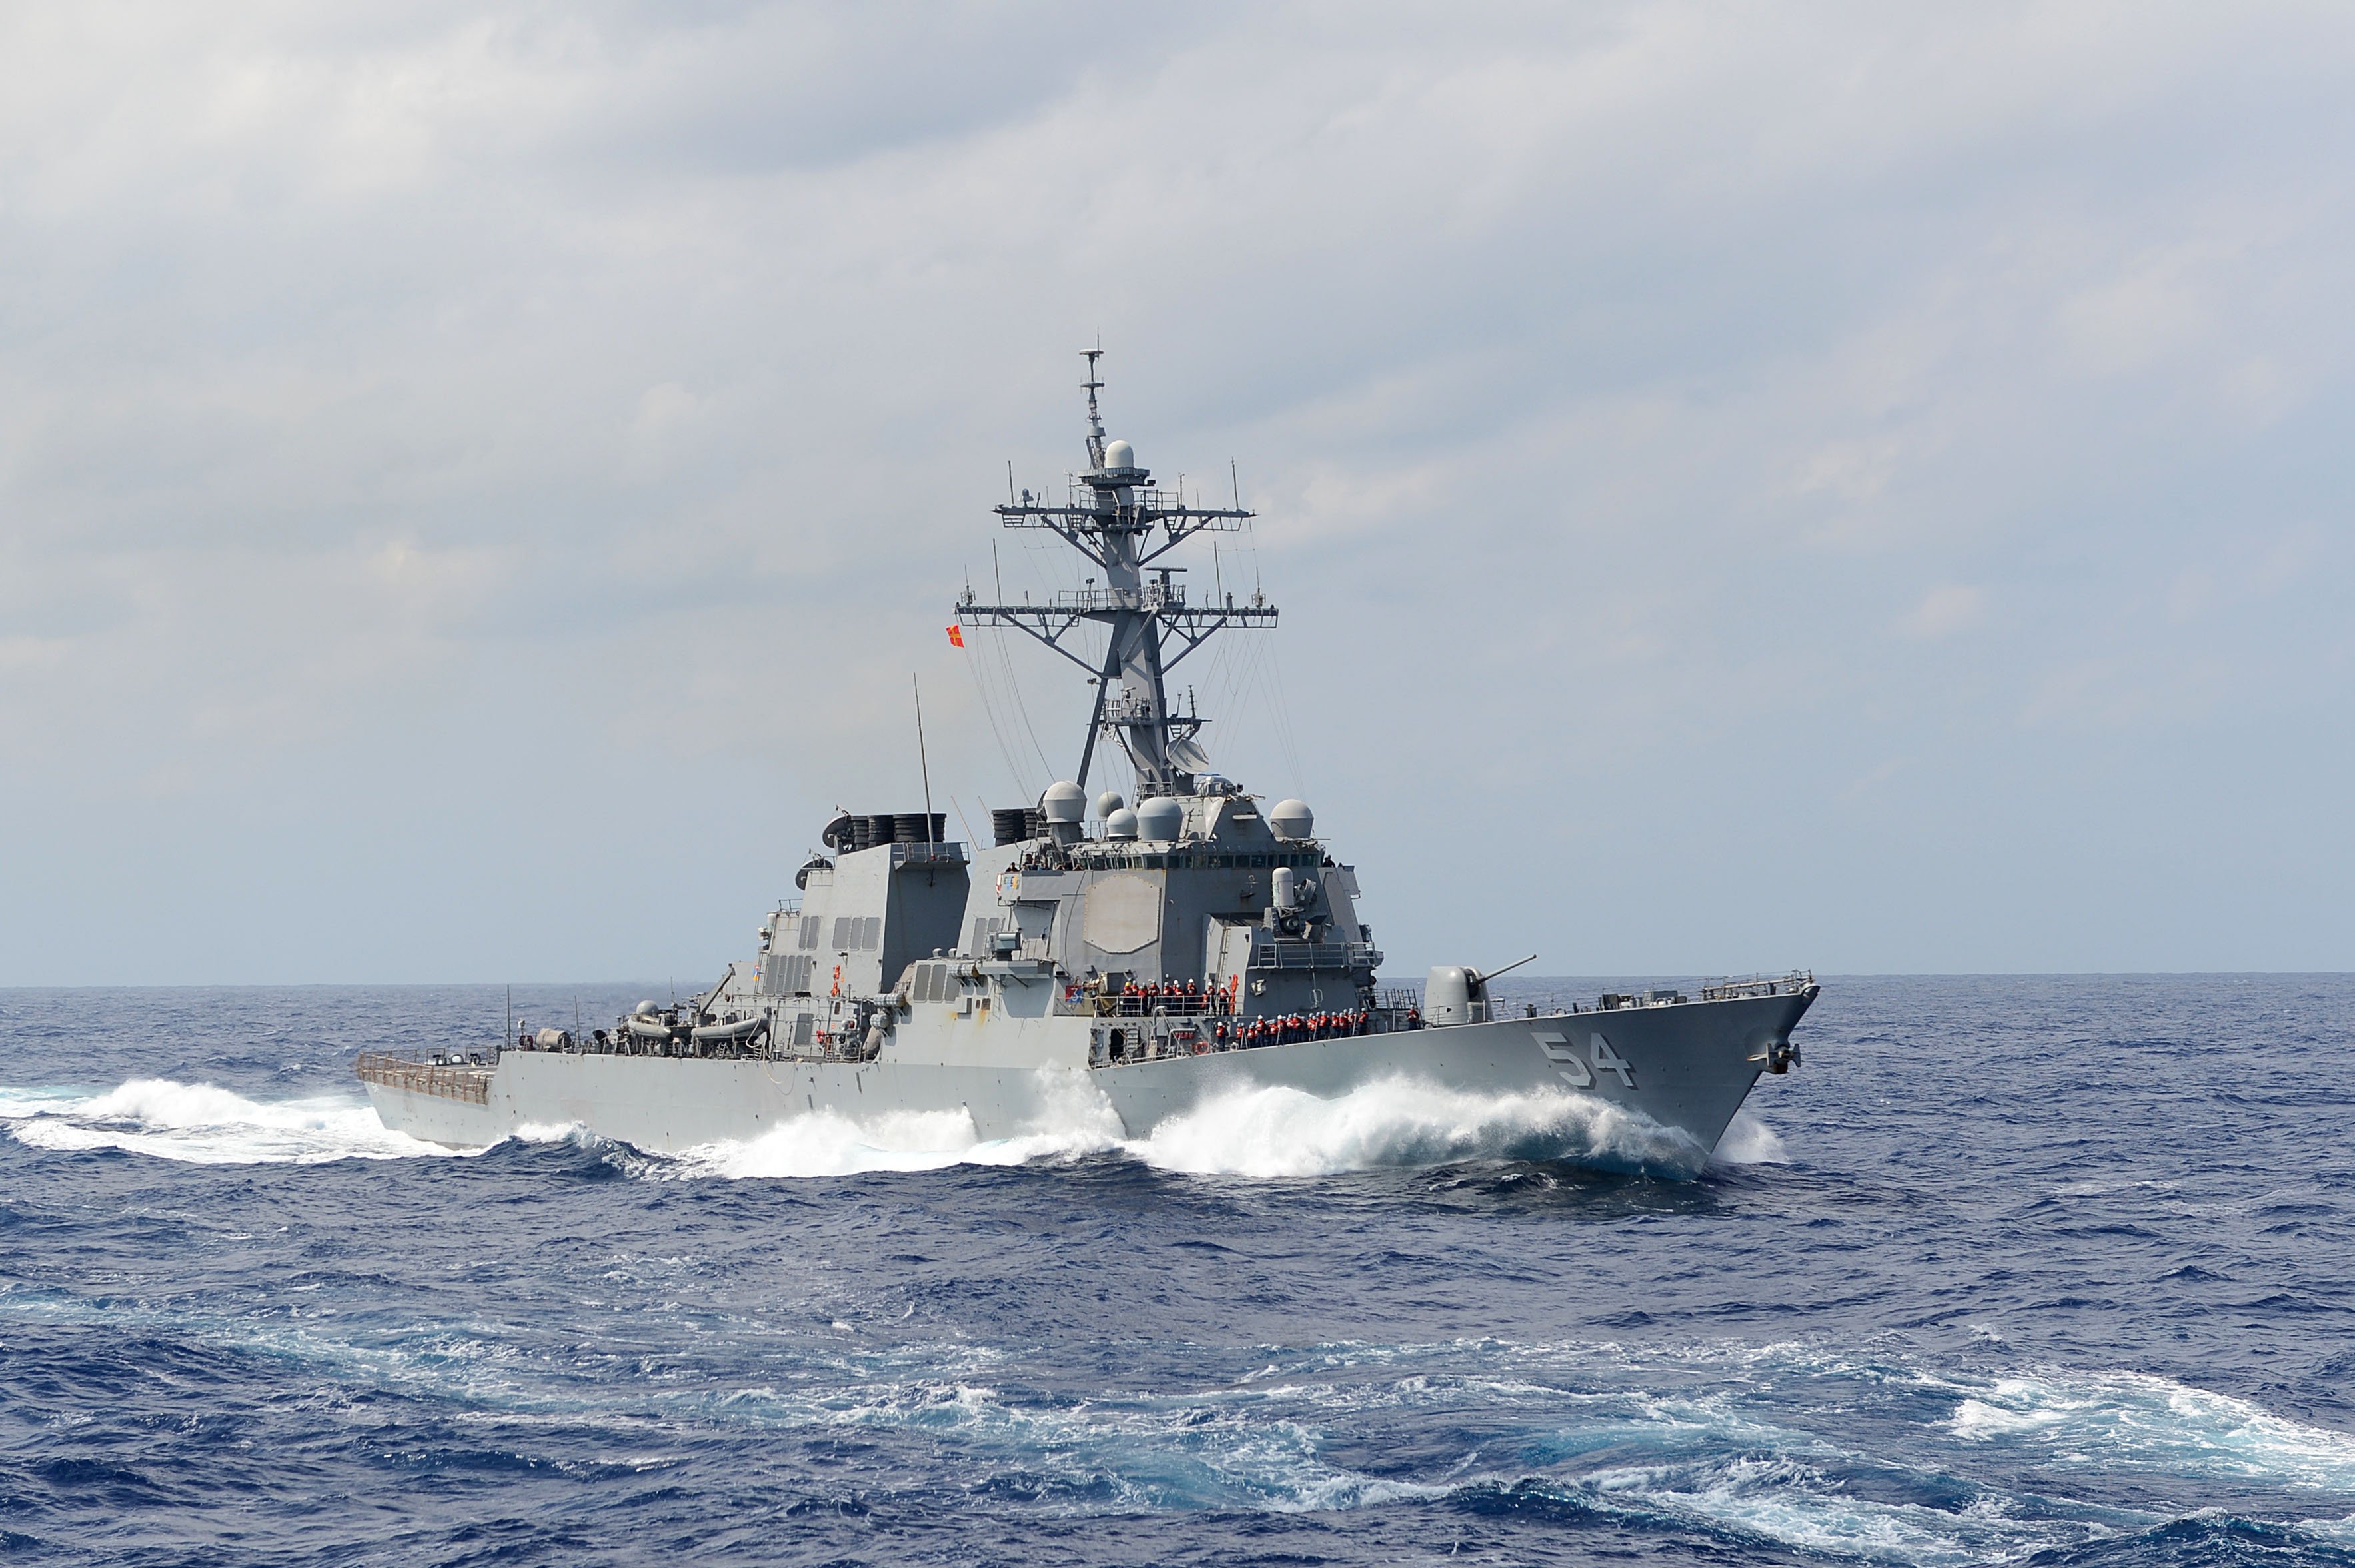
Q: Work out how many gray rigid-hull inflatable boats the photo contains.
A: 2